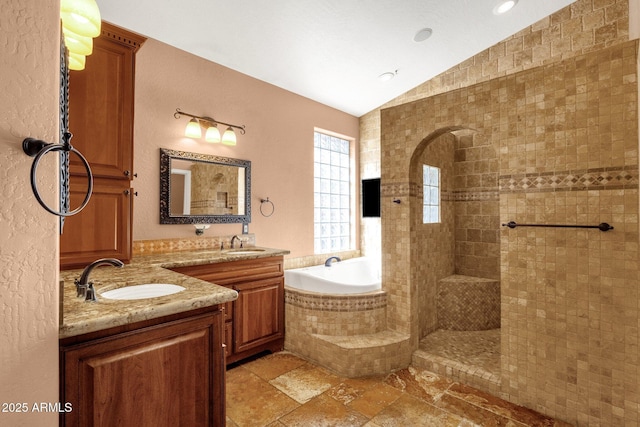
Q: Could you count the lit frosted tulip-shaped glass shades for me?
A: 6